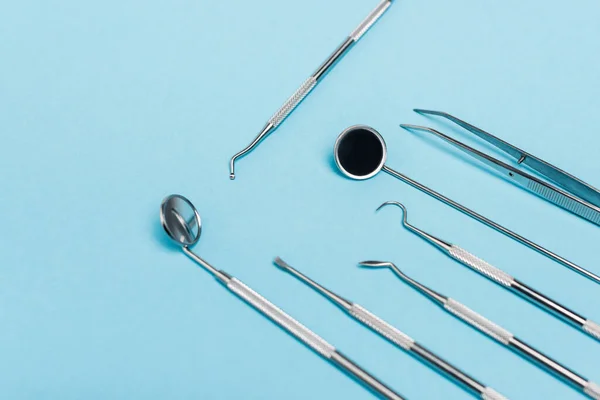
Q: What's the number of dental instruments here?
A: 7